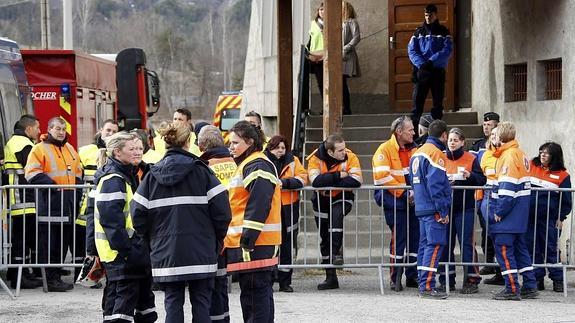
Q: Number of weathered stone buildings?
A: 1